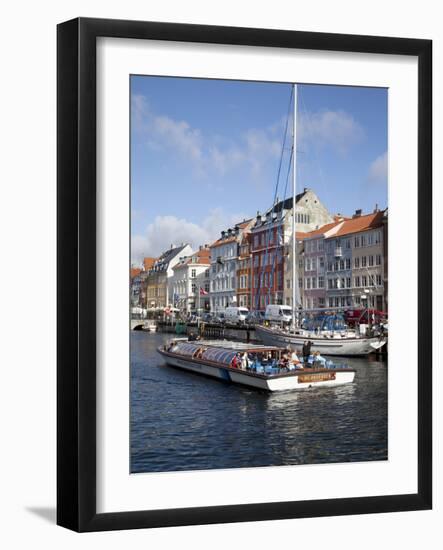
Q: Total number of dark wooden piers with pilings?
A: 1